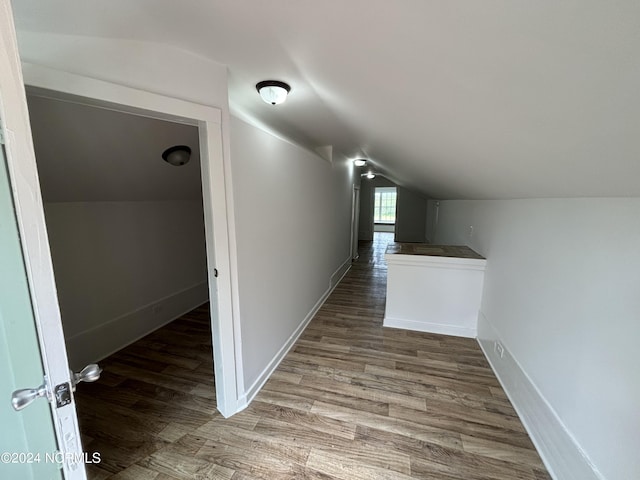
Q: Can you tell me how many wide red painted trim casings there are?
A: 0